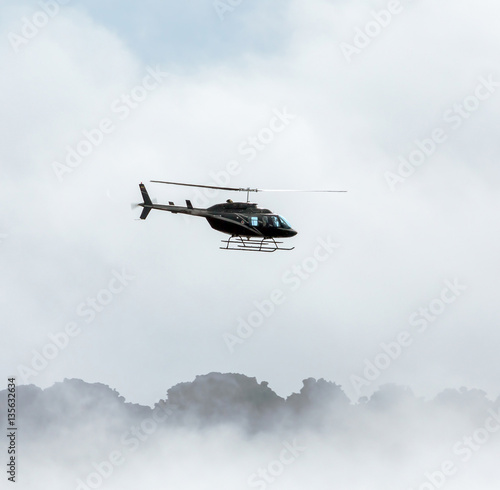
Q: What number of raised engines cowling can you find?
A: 1